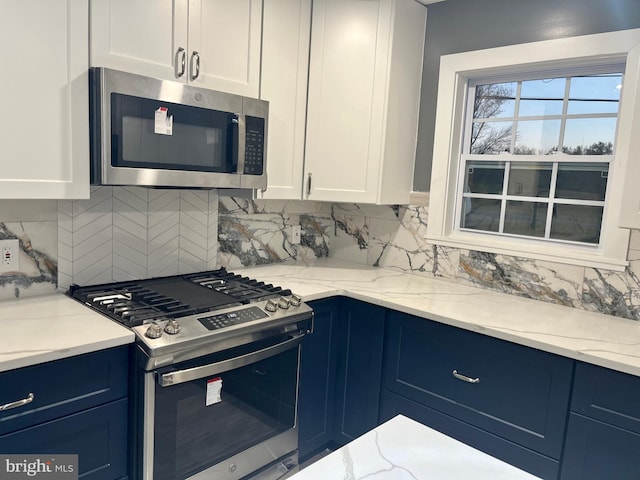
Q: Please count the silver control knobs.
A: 5